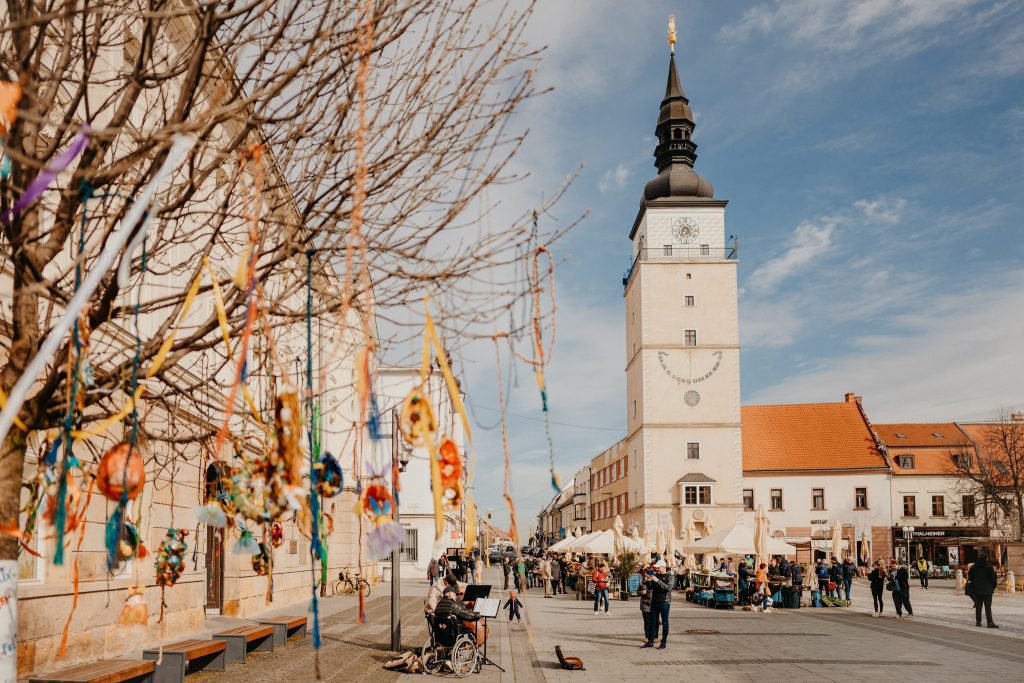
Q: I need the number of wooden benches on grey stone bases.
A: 4